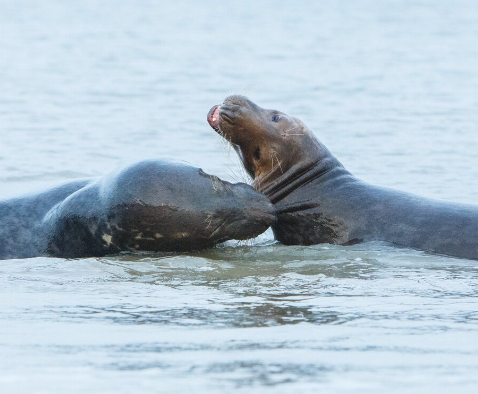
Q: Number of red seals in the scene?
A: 0